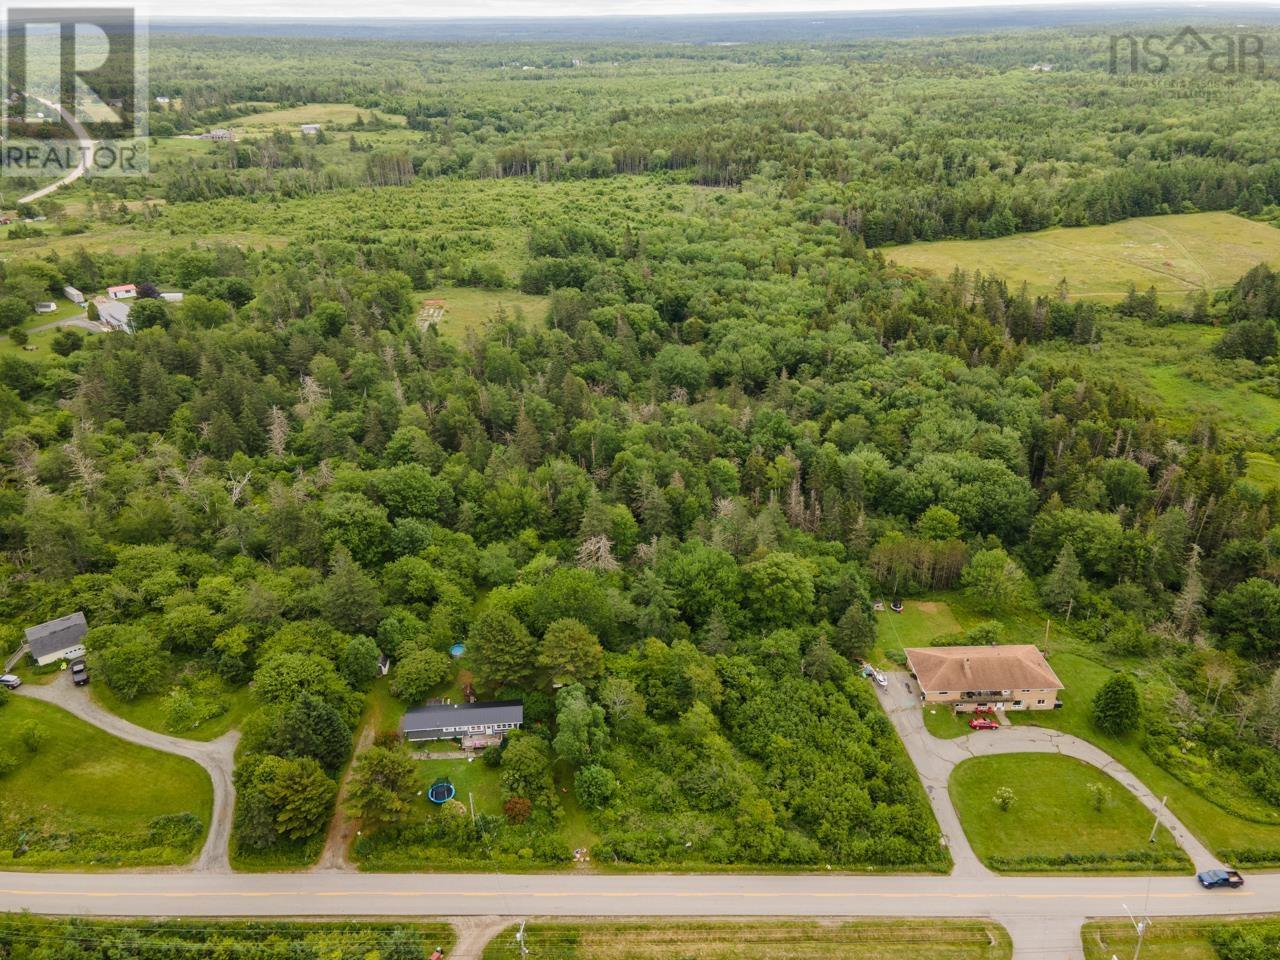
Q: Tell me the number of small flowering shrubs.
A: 2